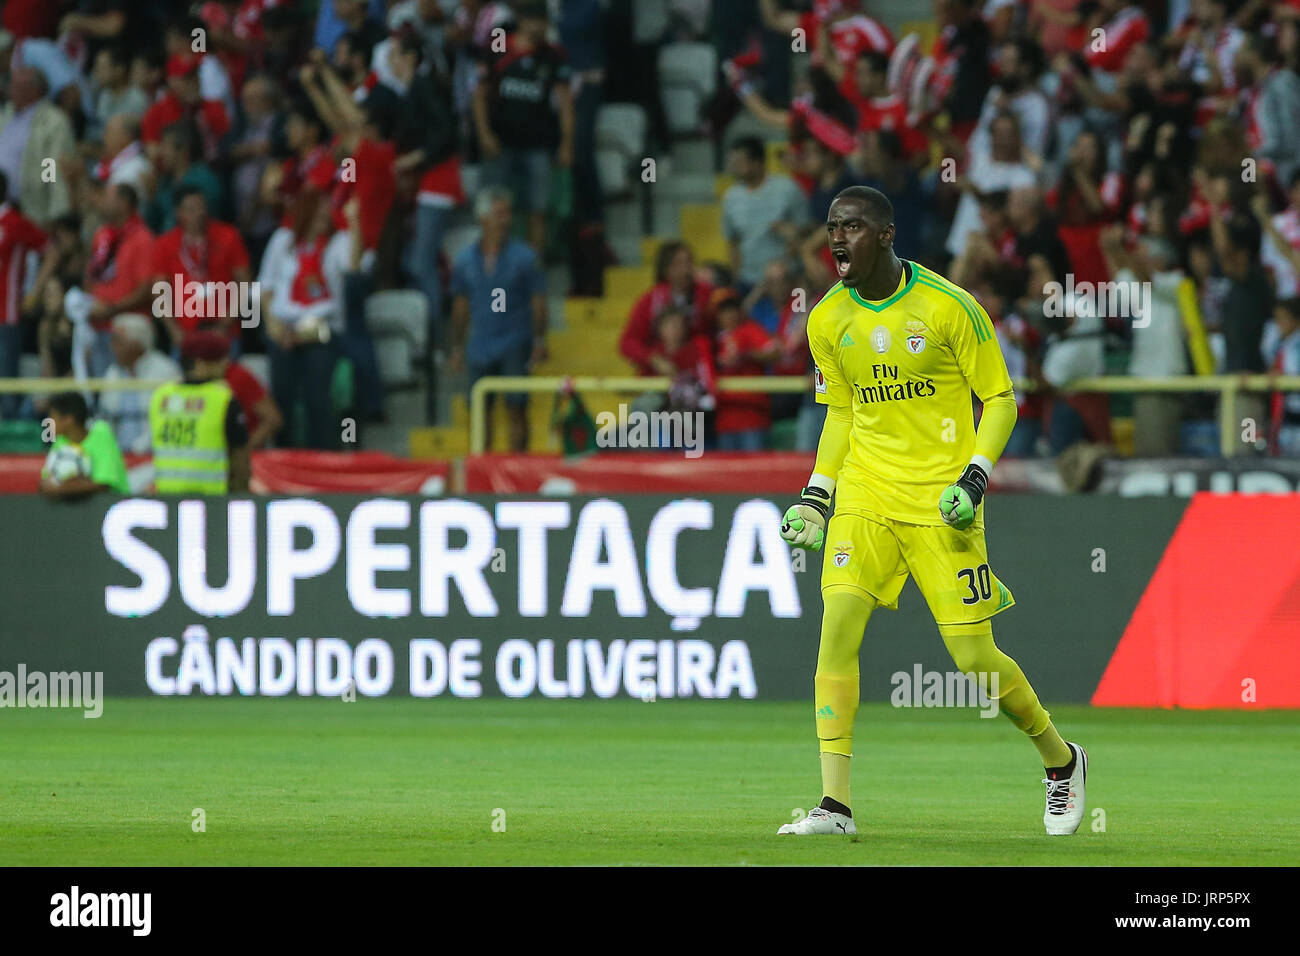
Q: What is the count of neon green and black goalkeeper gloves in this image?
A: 2